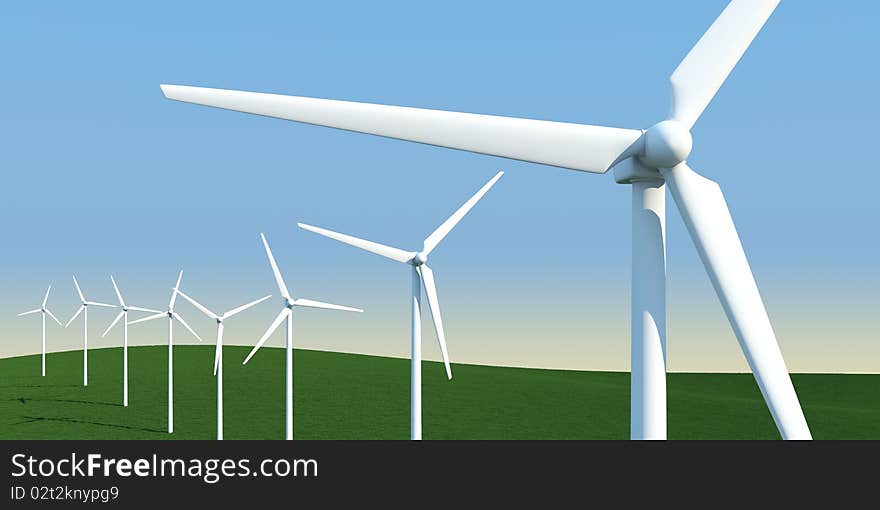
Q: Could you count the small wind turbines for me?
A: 7